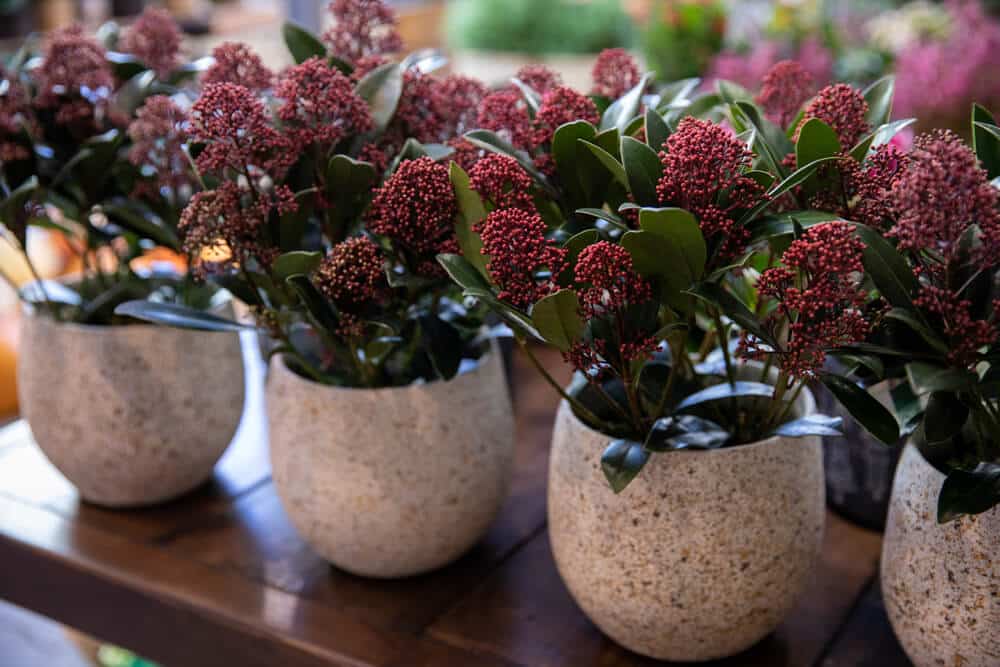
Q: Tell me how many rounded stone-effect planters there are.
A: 4